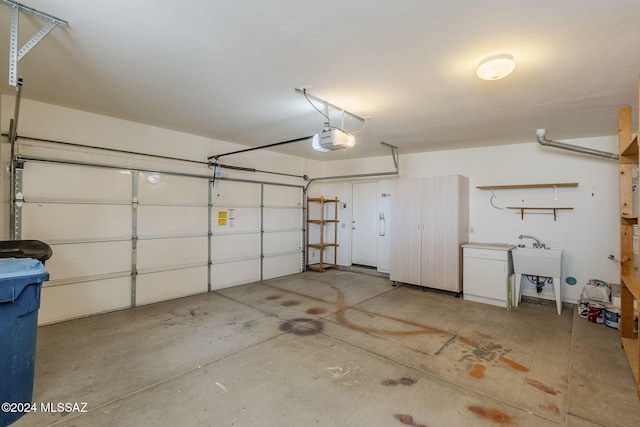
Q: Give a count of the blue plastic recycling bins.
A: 1